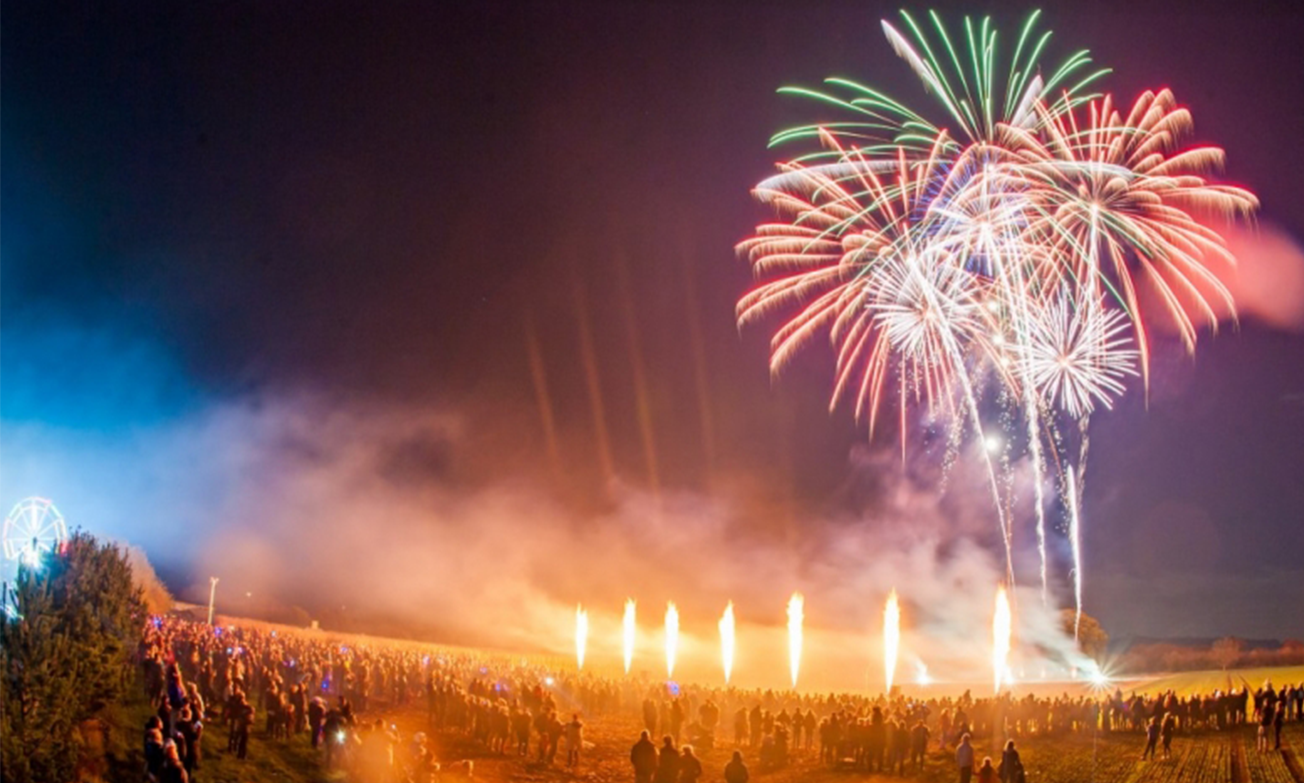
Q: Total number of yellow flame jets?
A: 7